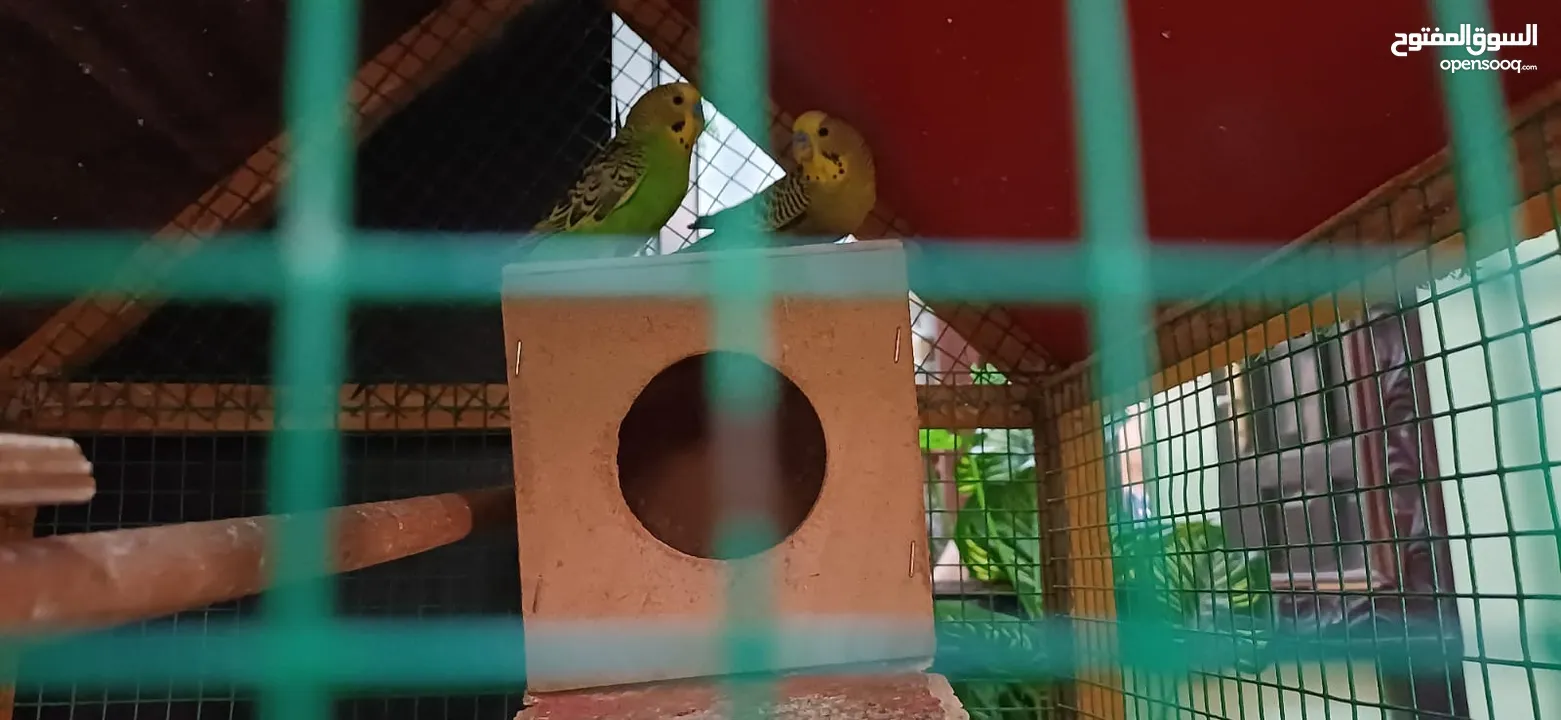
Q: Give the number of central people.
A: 0